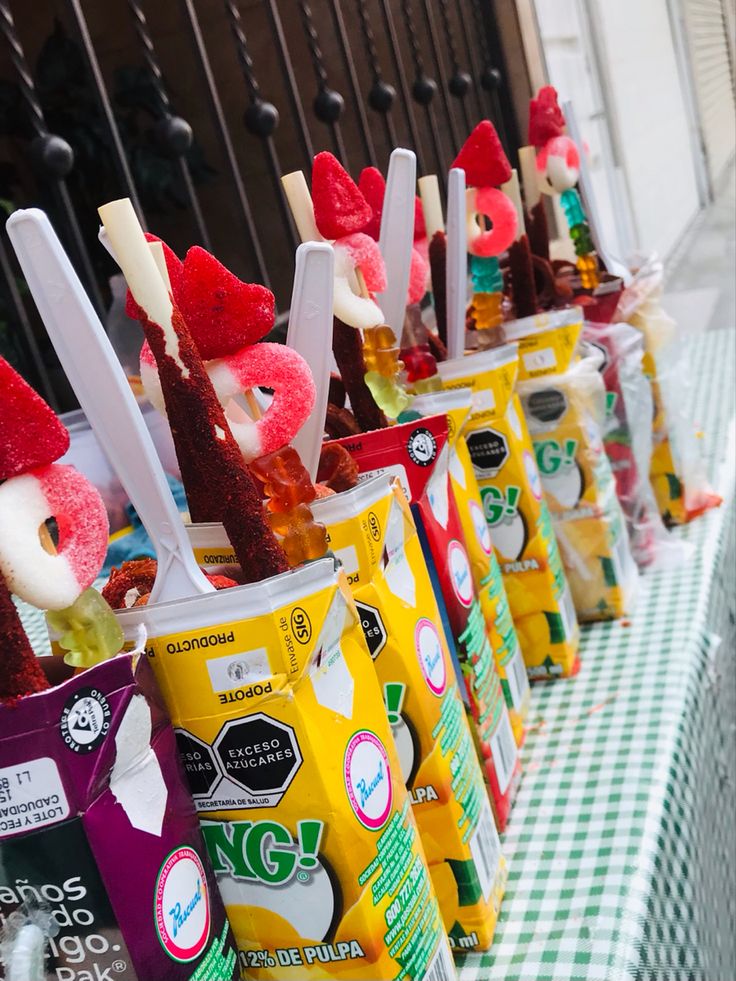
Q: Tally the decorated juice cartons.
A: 9